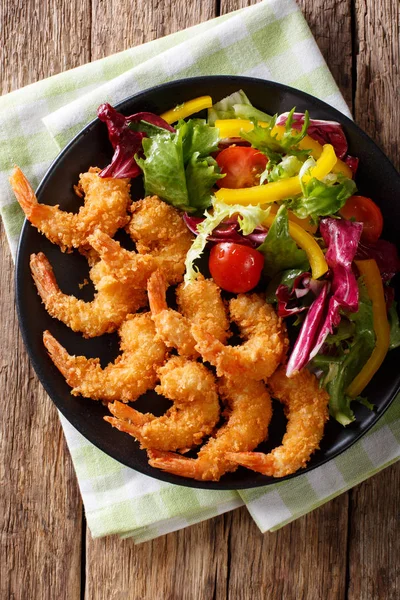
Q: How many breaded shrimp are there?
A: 9